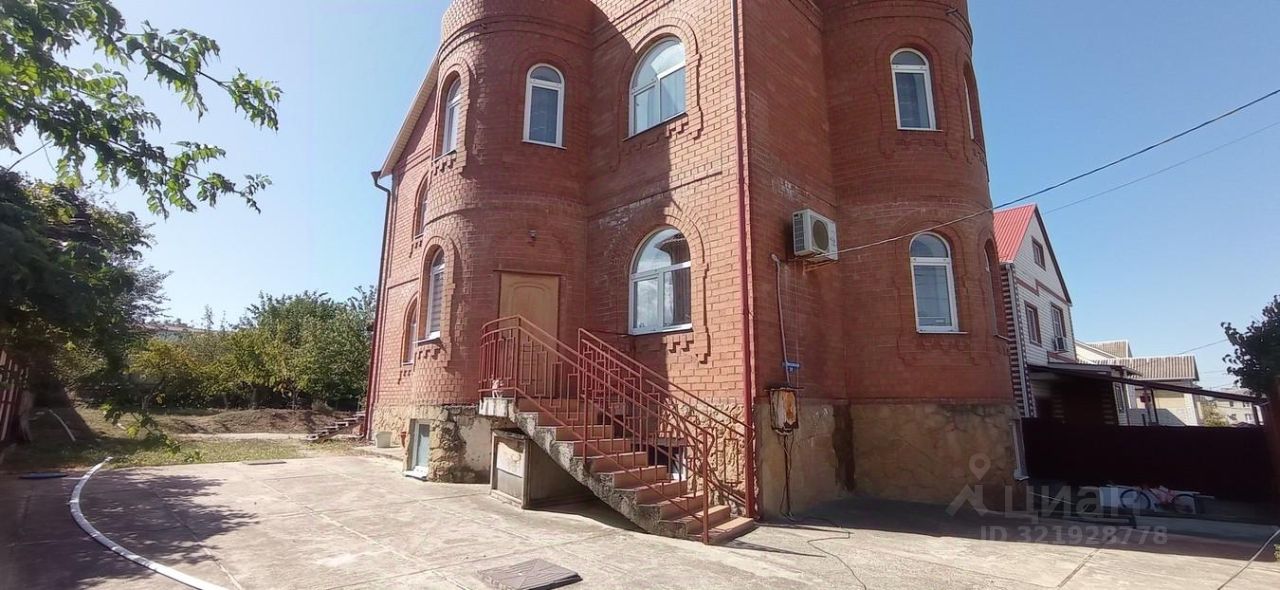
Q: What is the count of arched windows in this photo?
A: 11